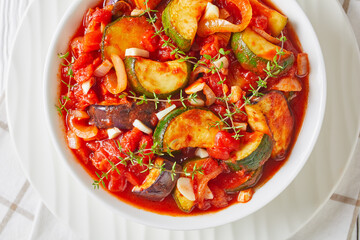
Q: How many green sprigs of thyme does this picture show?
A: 7